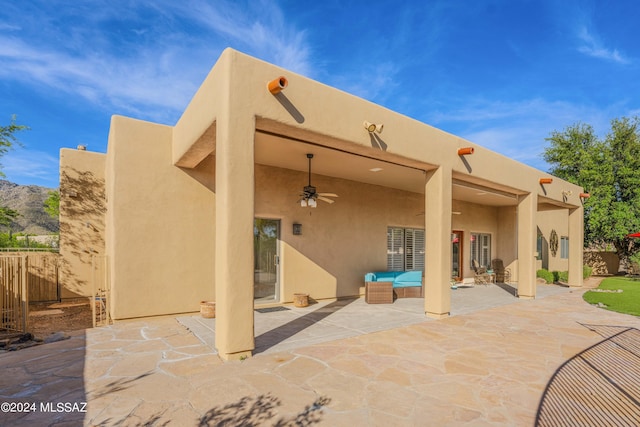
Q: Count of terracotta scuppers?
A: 4